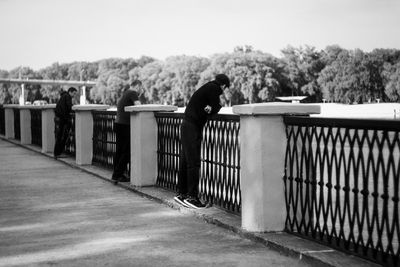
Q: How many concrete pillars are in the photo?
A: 6